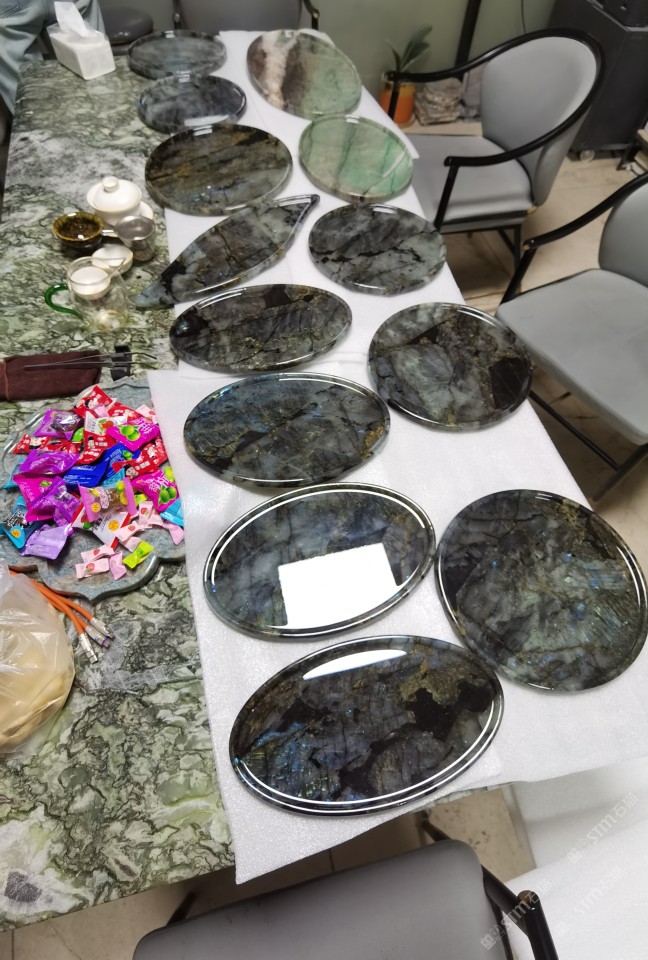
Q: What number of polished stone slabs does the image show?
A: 13